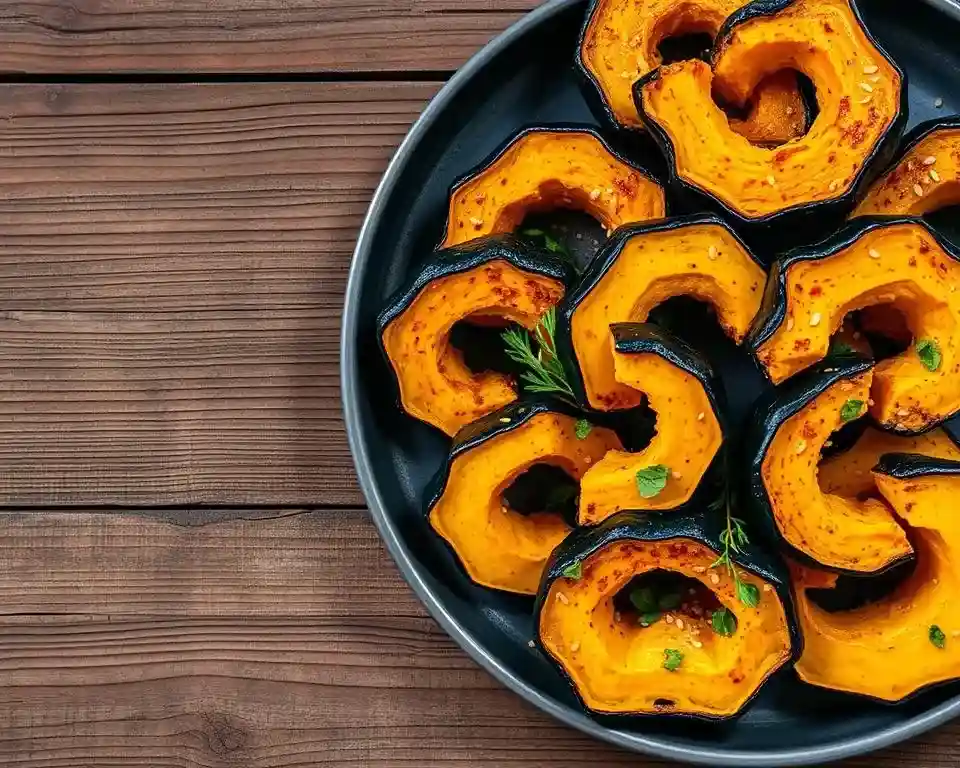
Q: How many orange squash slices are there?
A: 12